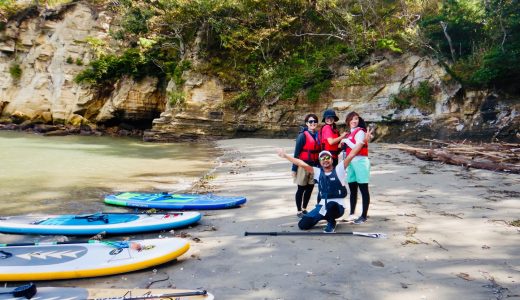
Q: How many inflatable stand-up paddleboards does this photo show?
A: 4